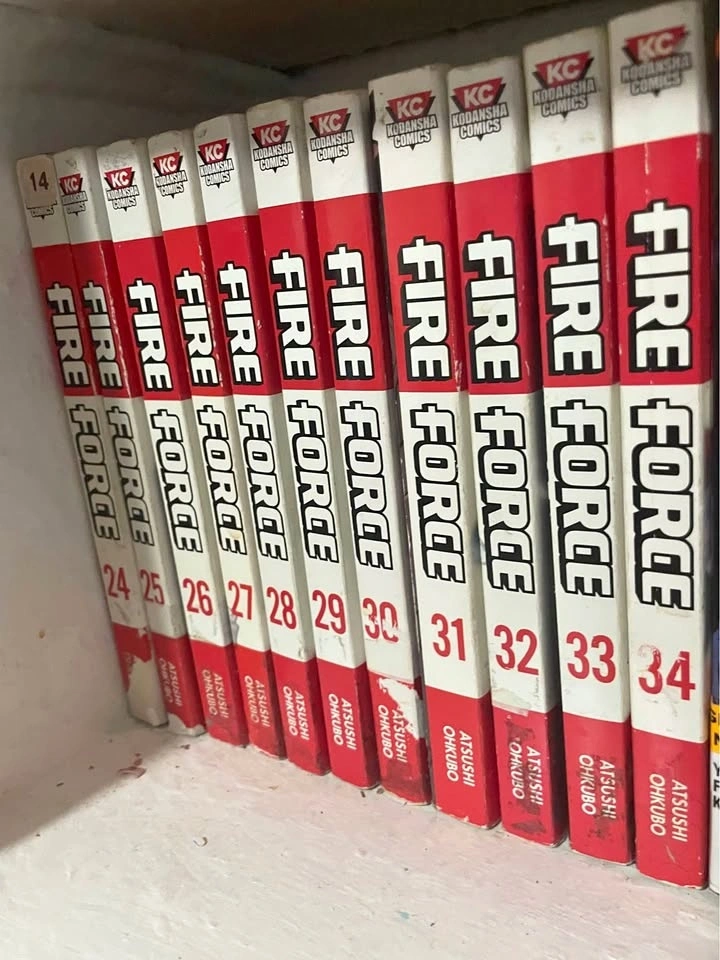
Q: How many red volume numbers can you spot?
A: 11